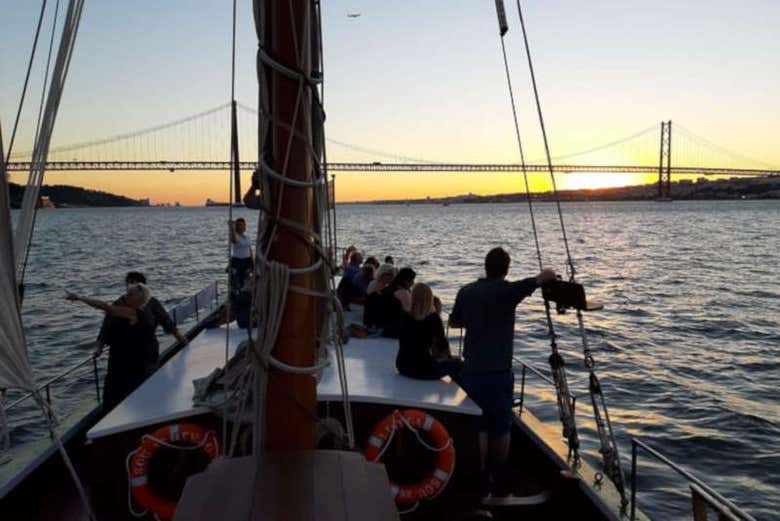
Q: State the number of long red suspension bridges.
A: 1